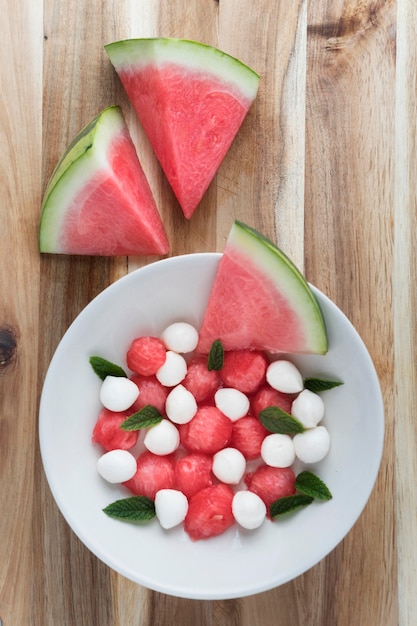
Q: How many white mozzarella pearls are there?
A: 14